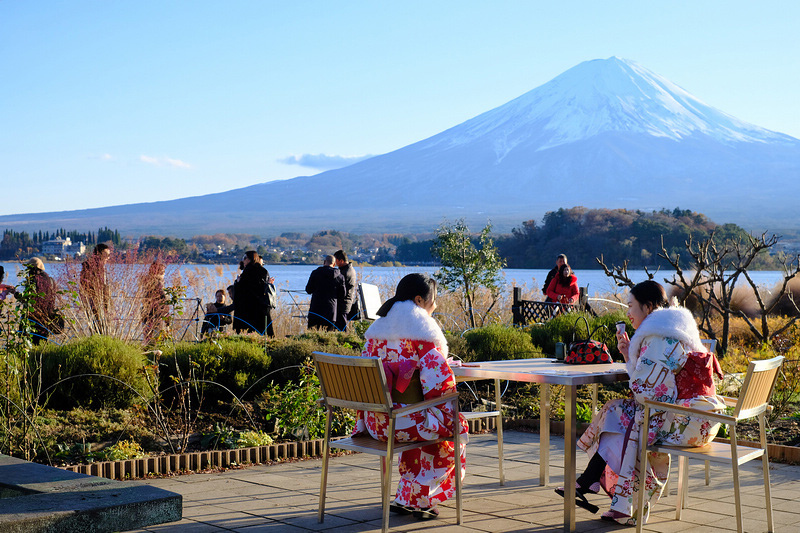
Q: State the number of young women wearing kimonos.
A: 2